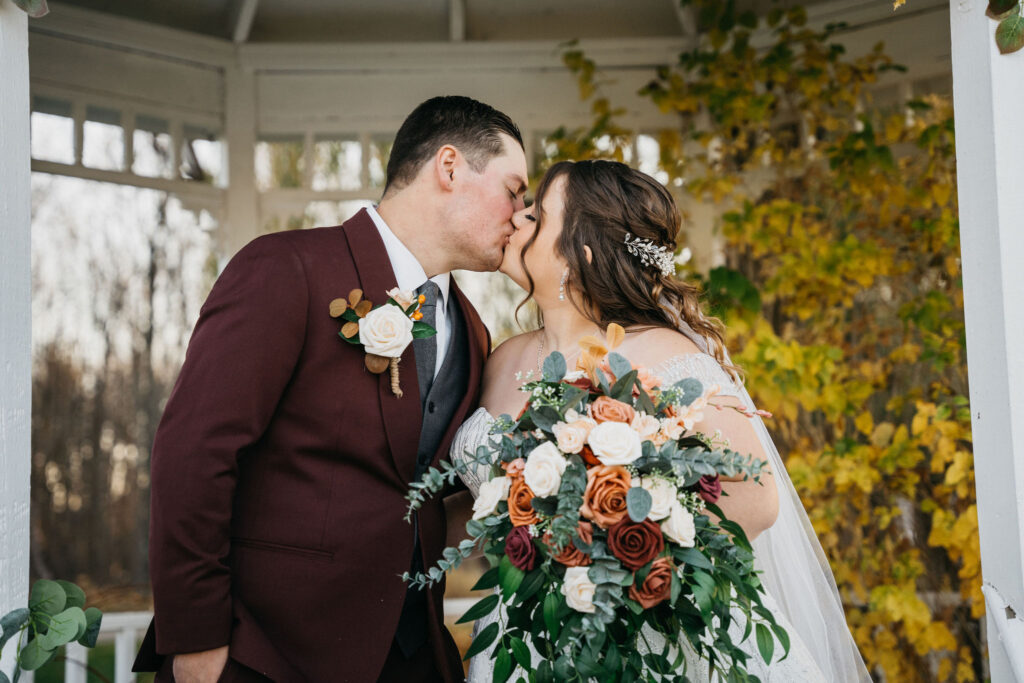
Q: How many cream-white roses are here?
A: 7